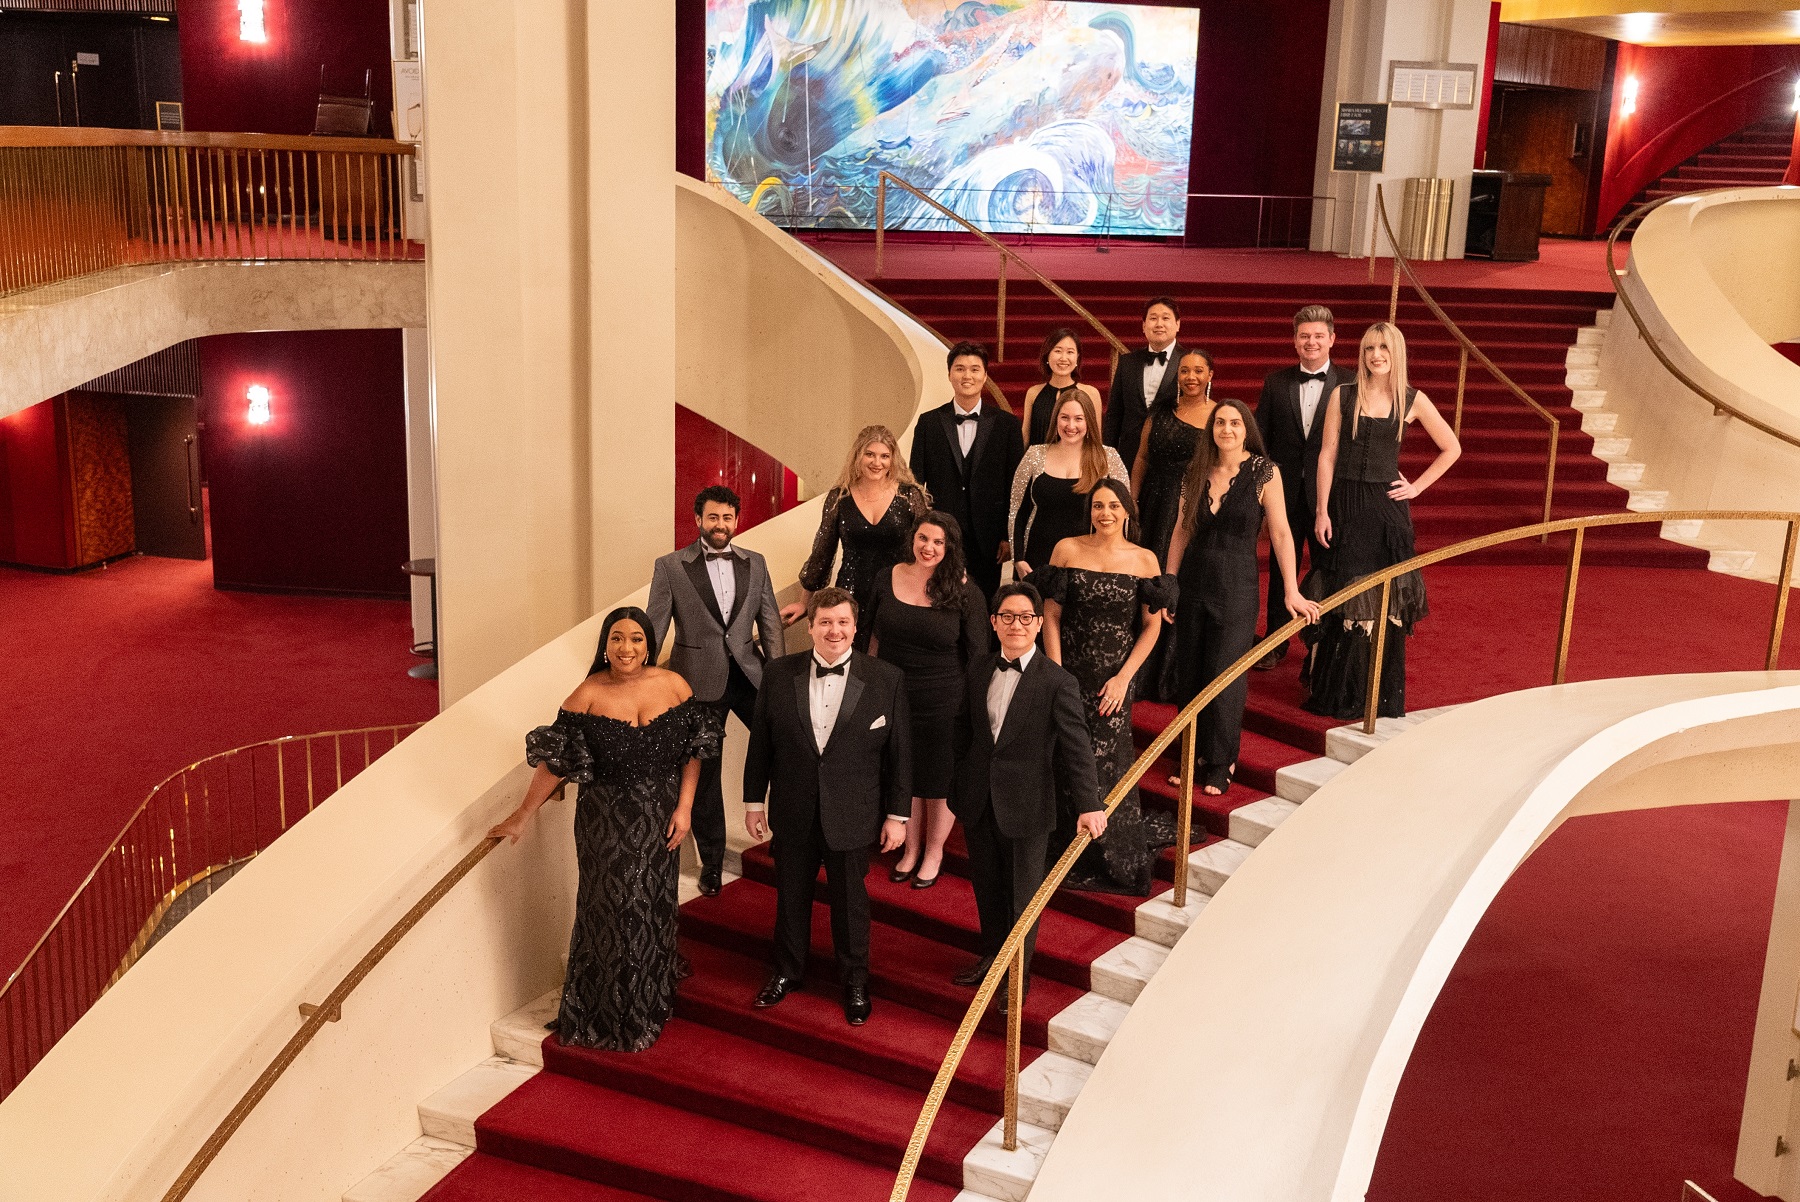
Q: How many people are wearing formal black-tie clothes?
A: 15